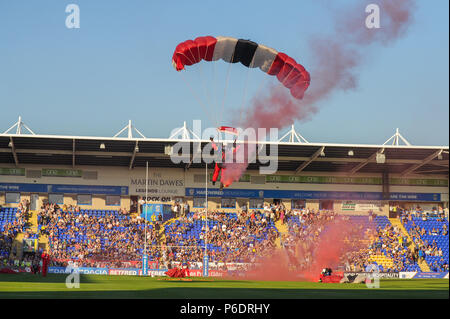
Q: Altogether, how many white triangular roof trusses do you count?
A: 5